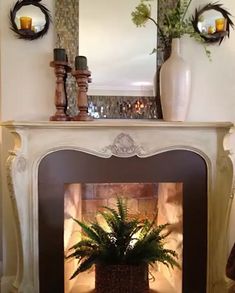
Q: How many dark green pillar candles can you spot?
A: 2